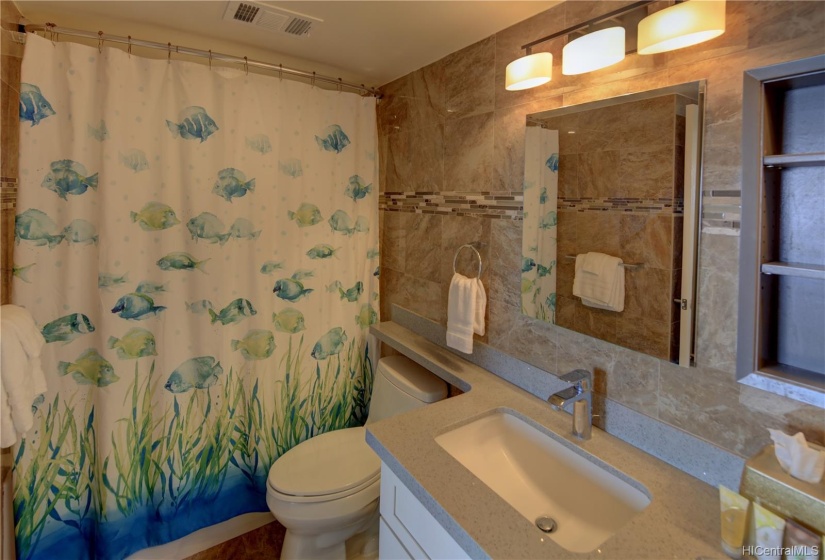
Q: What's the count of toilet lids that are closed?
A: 1